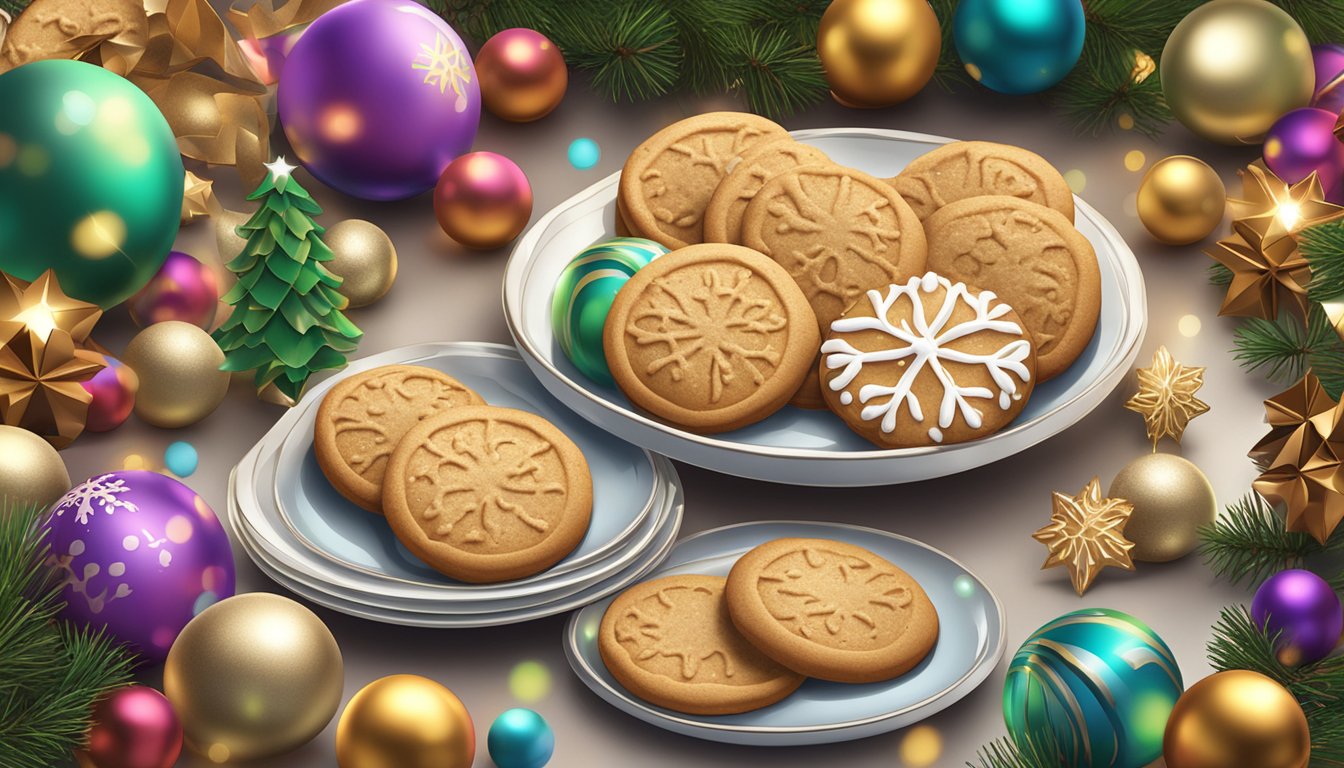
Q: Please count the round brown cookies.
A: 11